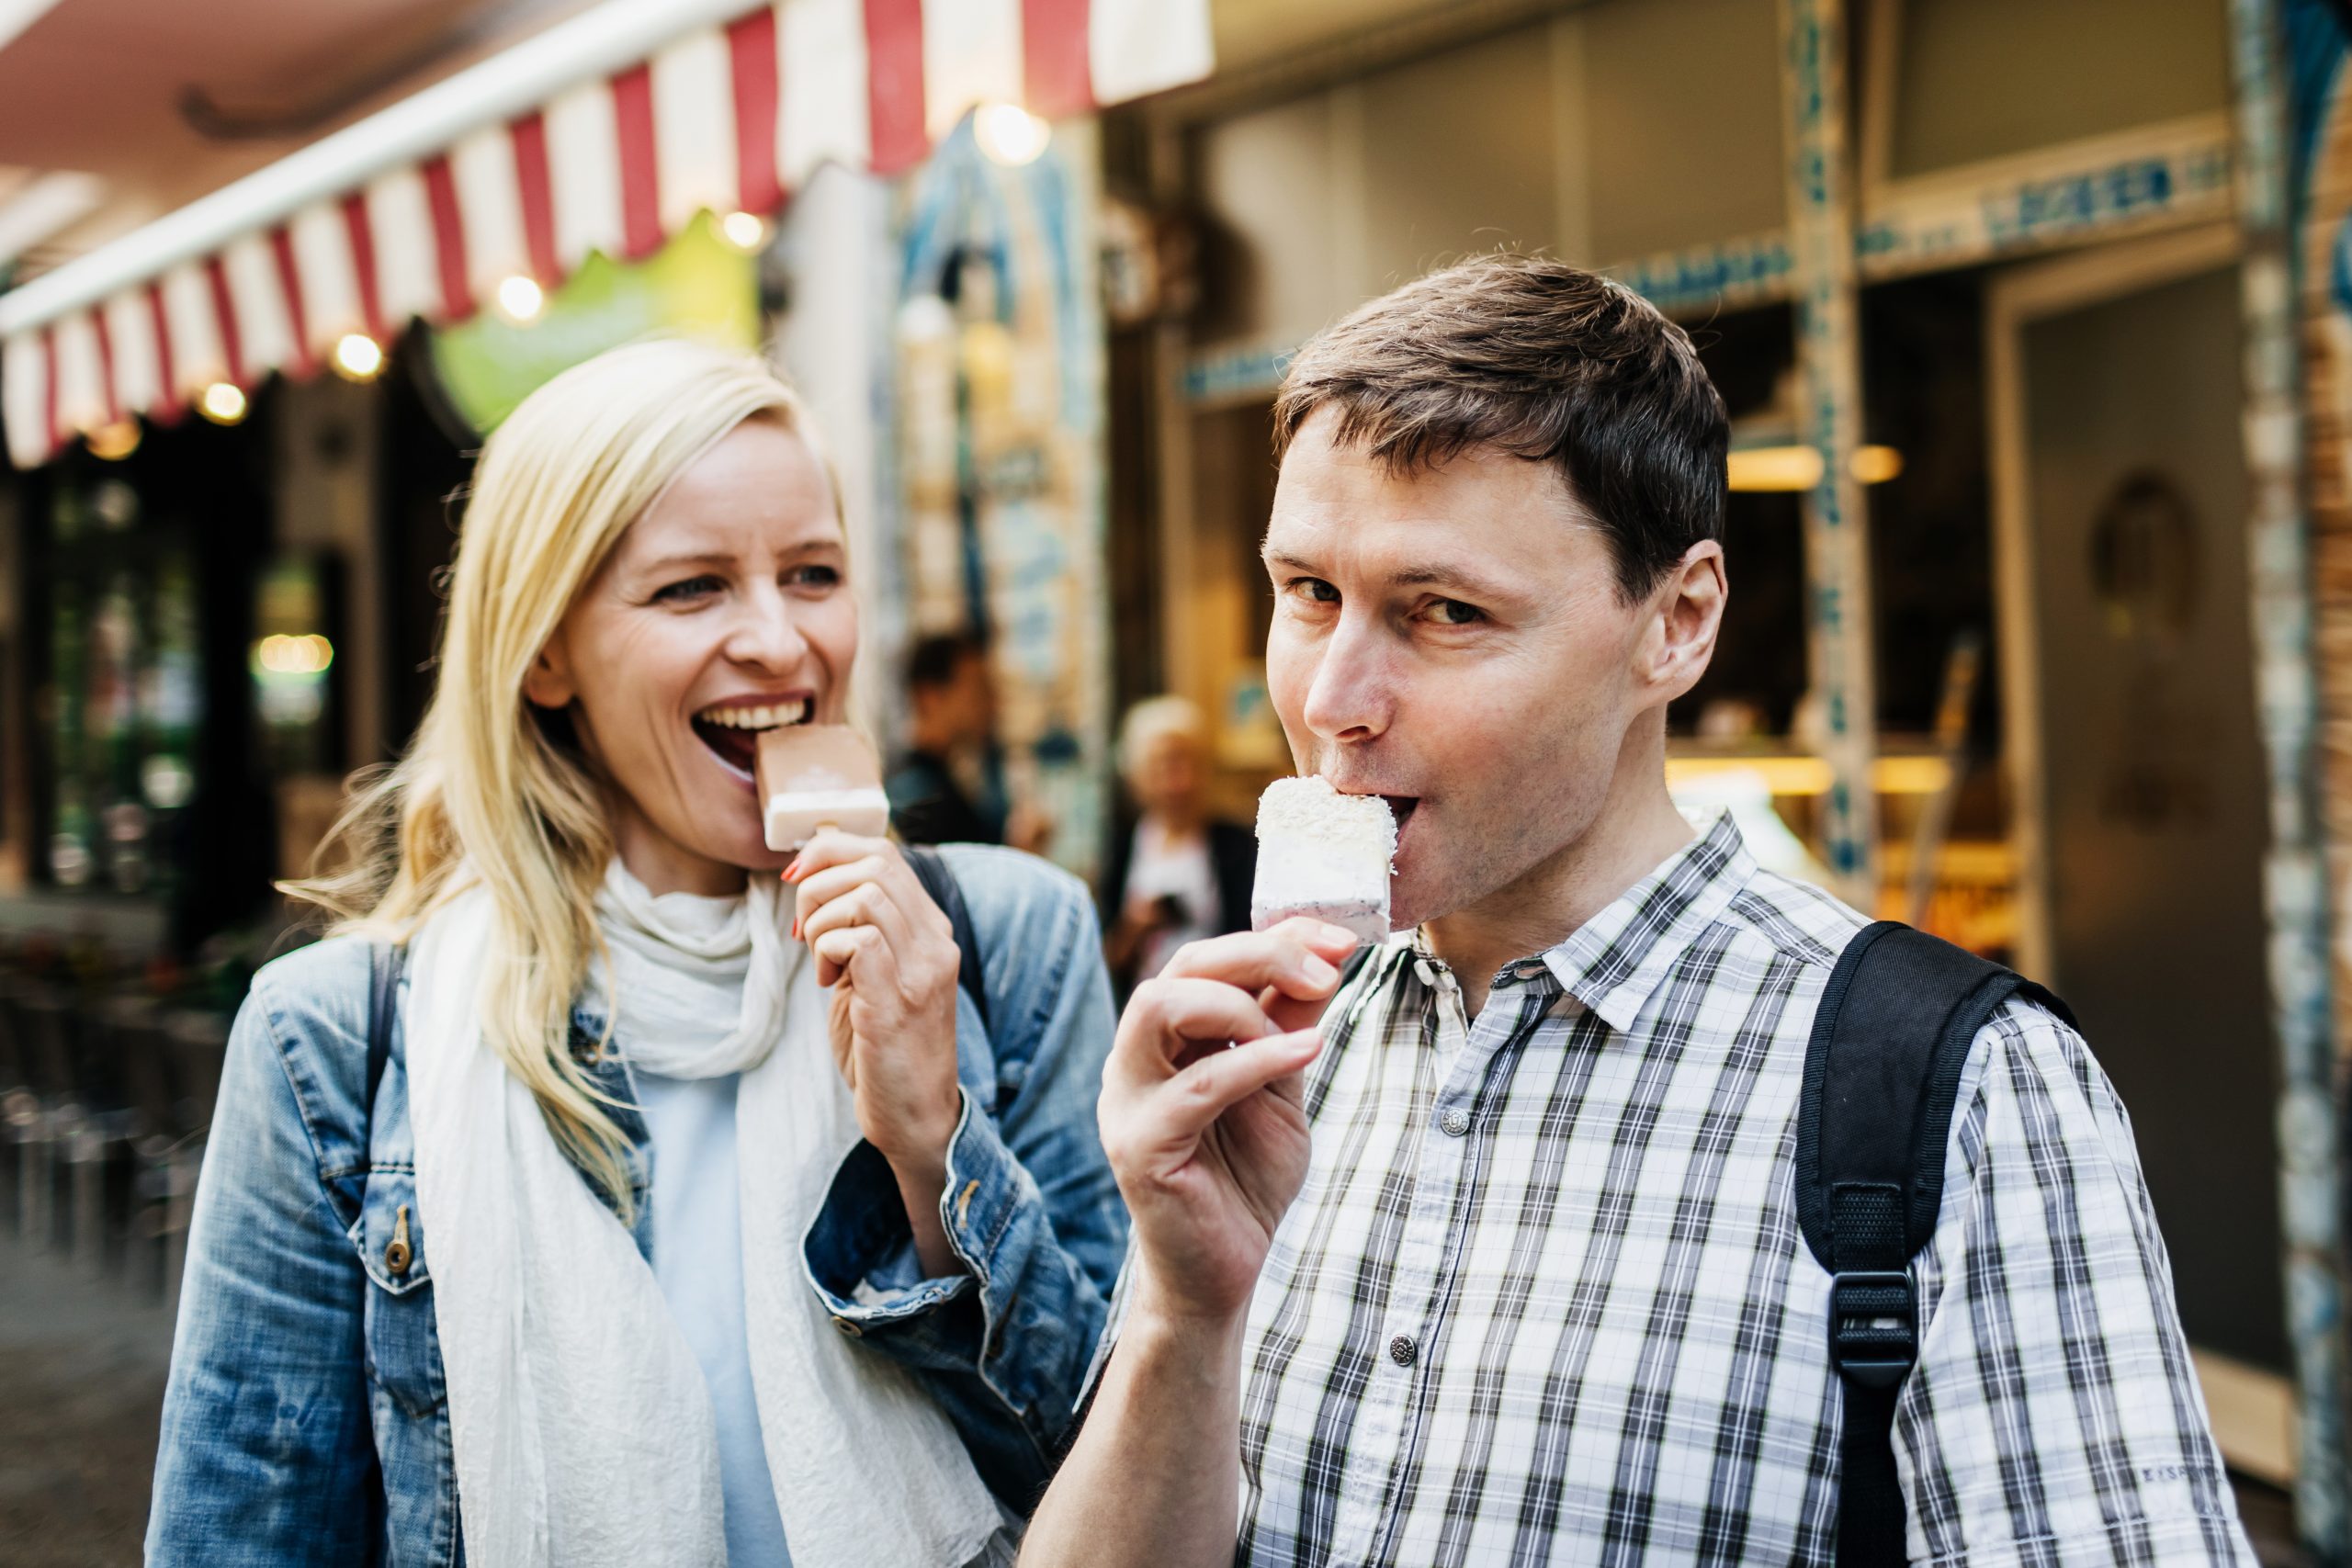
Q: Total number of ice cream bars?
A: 2